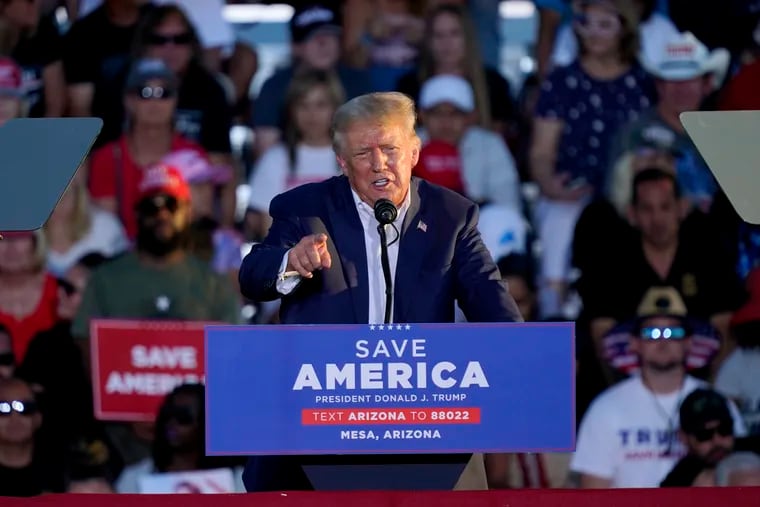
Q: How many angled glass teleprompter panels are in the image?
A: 2